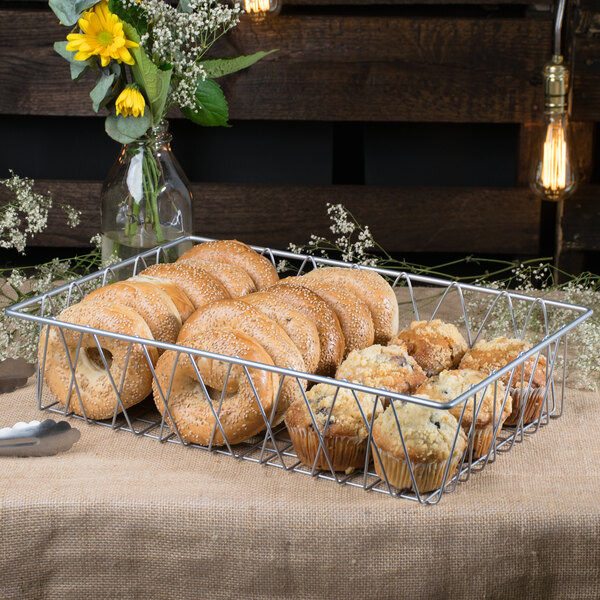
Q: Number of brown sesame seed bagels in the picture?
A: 12